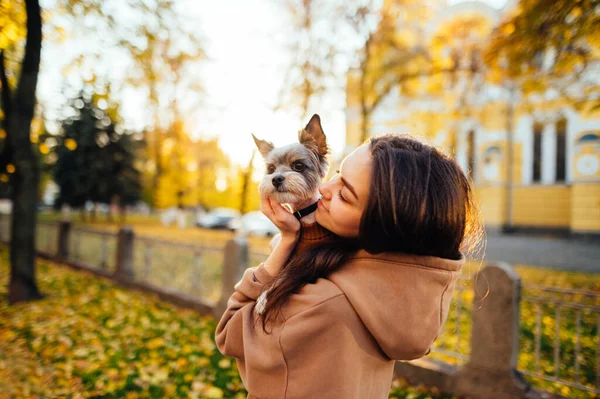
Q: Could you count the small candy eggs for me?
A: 0